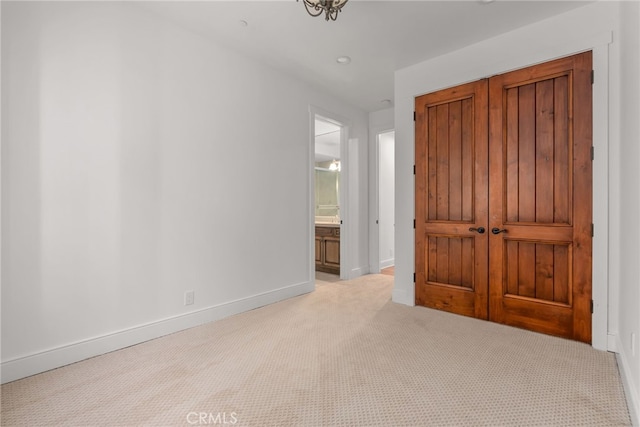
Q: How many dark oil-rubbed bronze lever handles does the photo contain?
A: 2